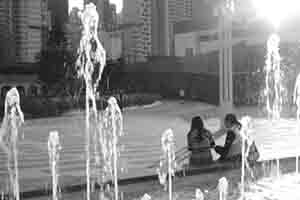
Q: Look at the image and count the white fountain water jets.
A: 11